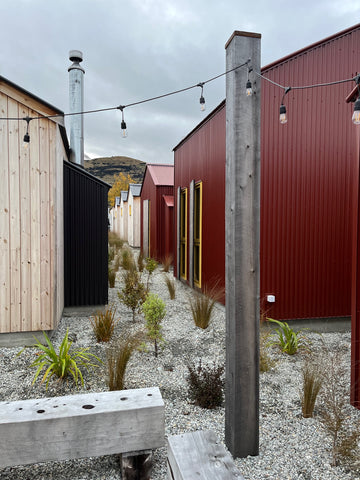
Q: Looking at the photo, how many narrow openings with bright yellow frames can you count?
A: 2